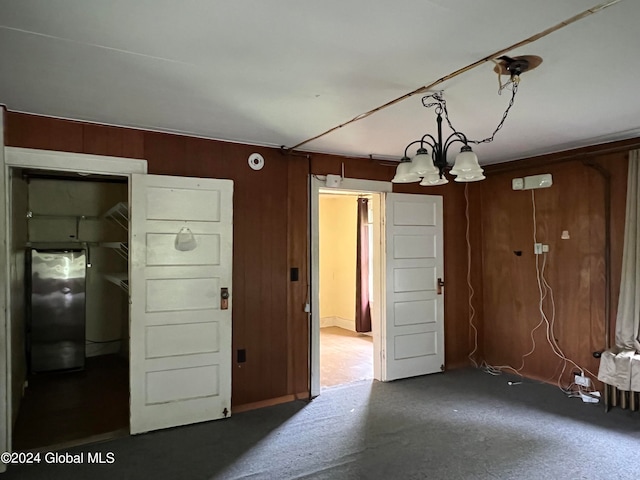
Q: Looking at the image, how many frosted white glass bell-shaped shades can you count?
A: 5